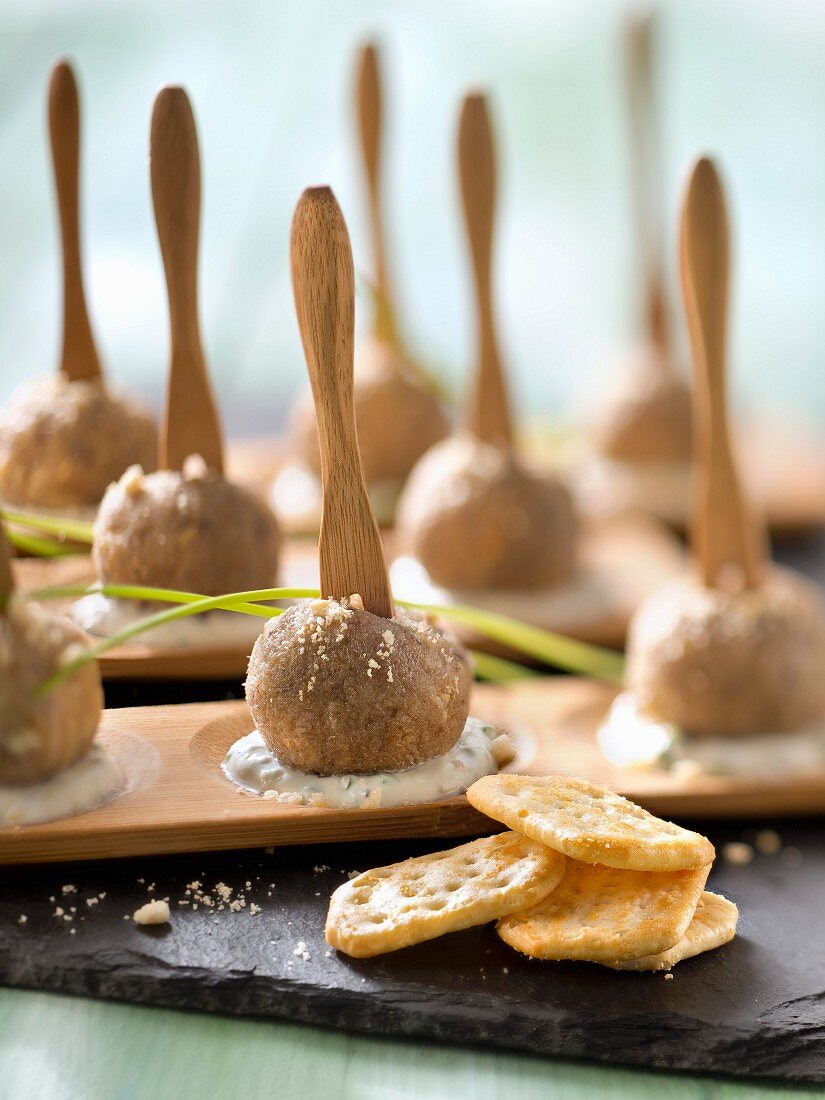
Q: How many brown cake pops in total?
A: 8